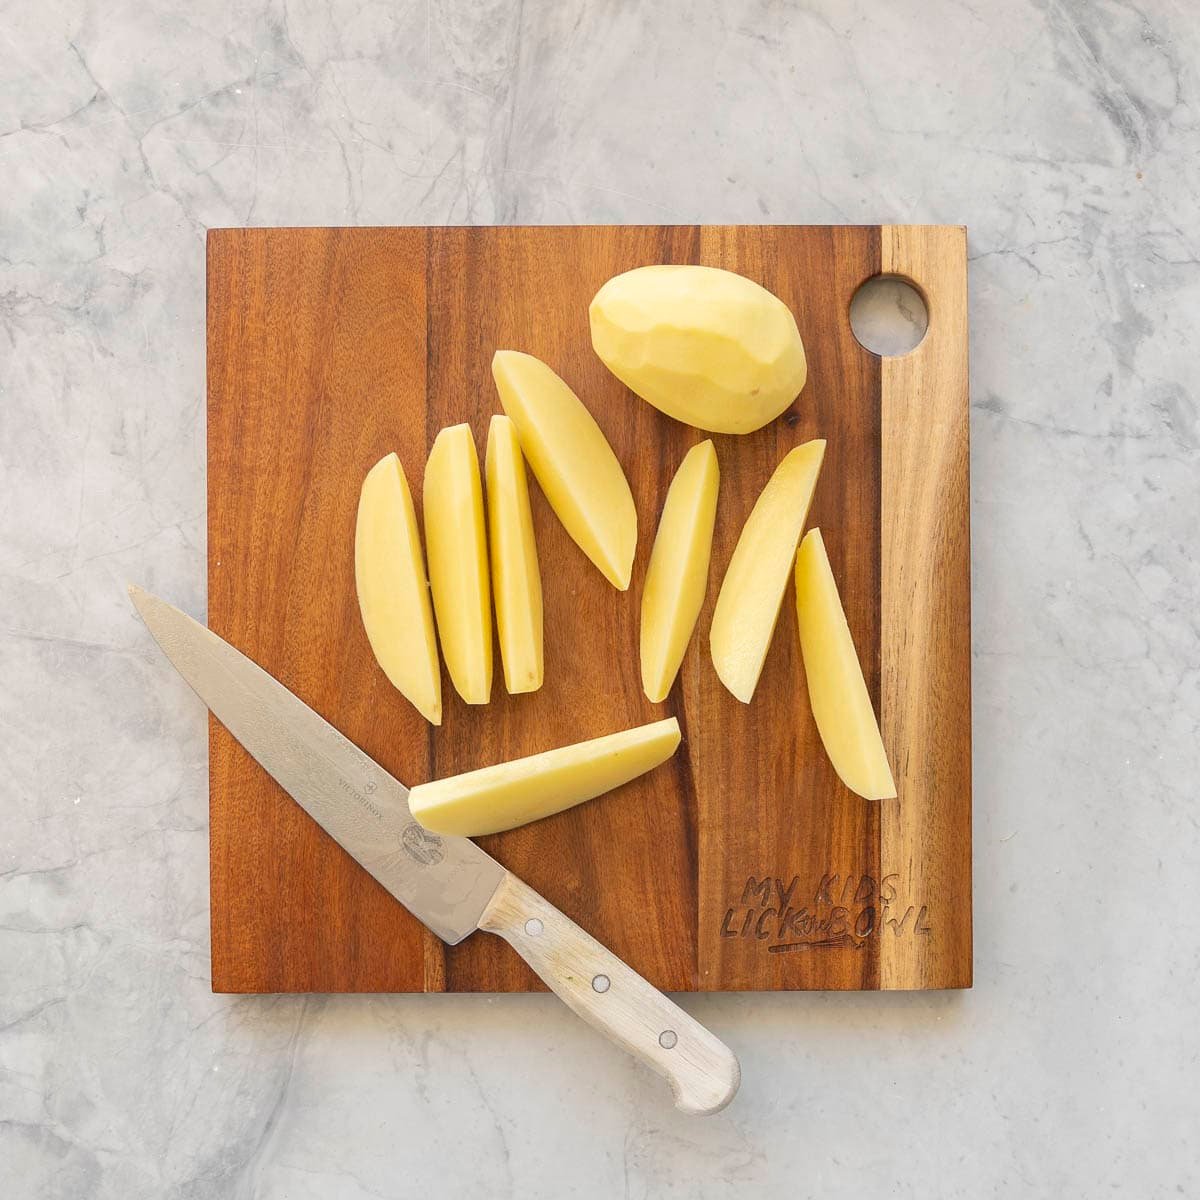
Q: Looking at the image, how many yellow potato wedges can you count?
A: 8